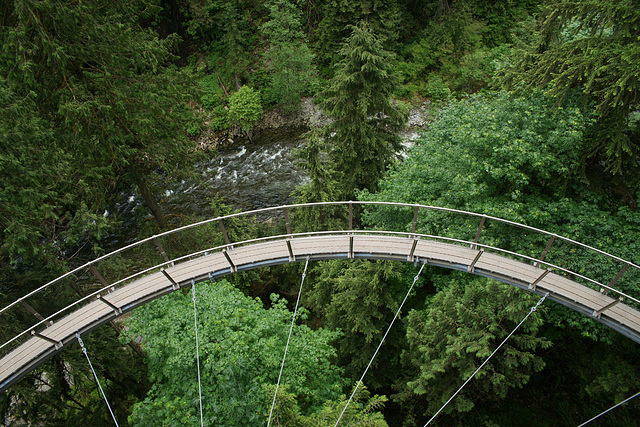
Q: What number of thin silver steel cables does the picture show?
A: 6